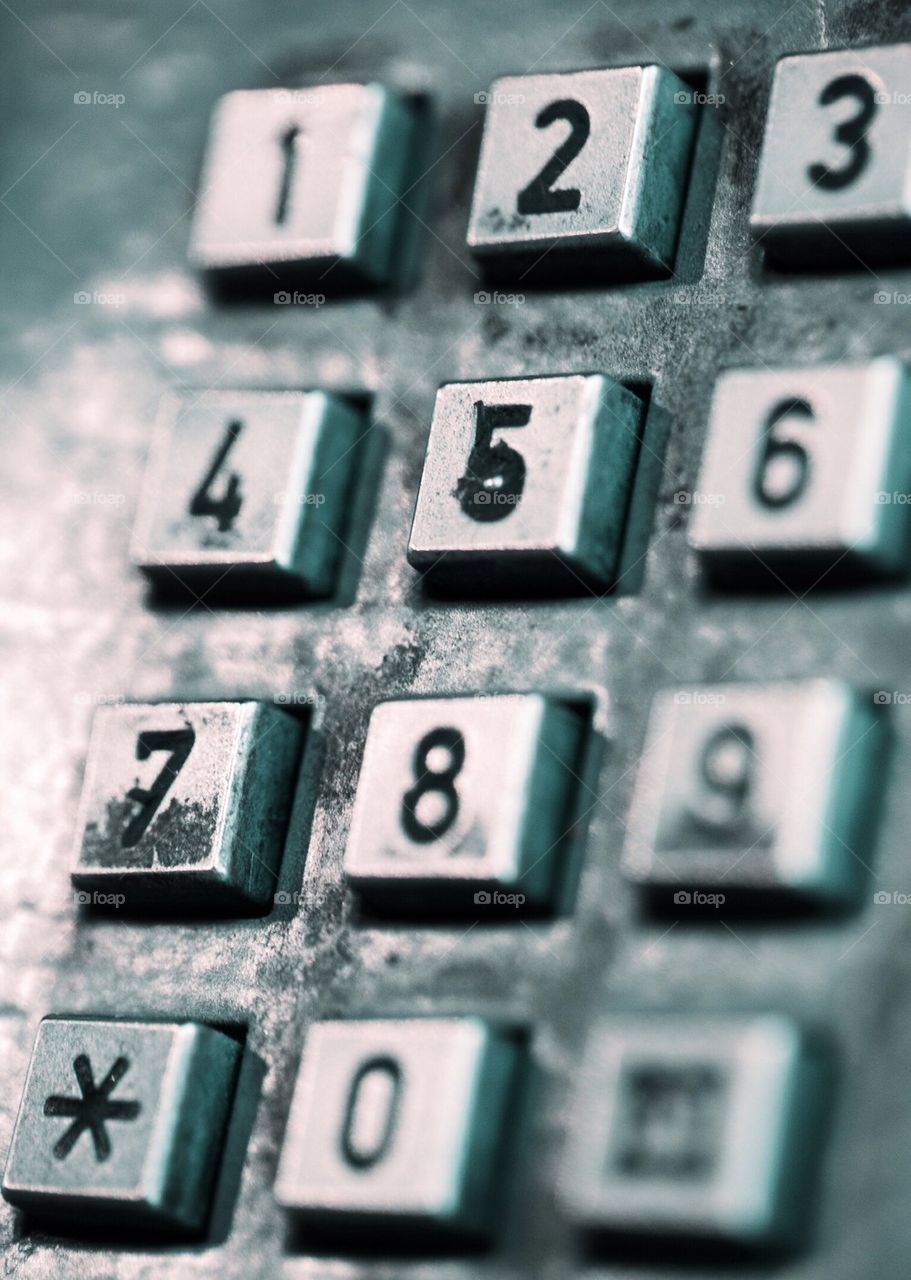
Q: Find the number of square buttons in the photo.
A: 12